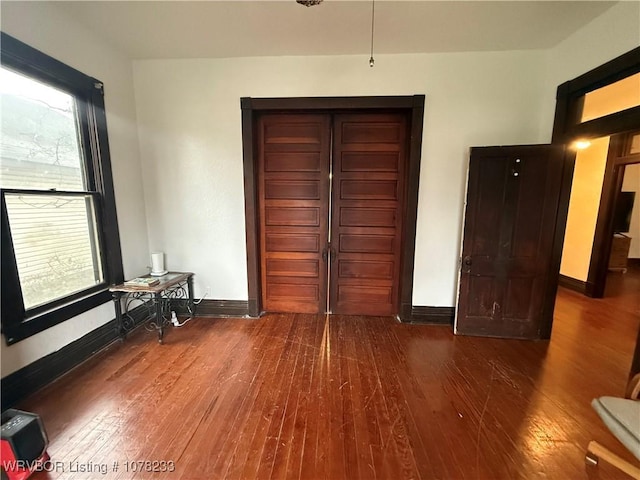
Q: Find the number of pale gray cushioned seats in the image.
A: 1